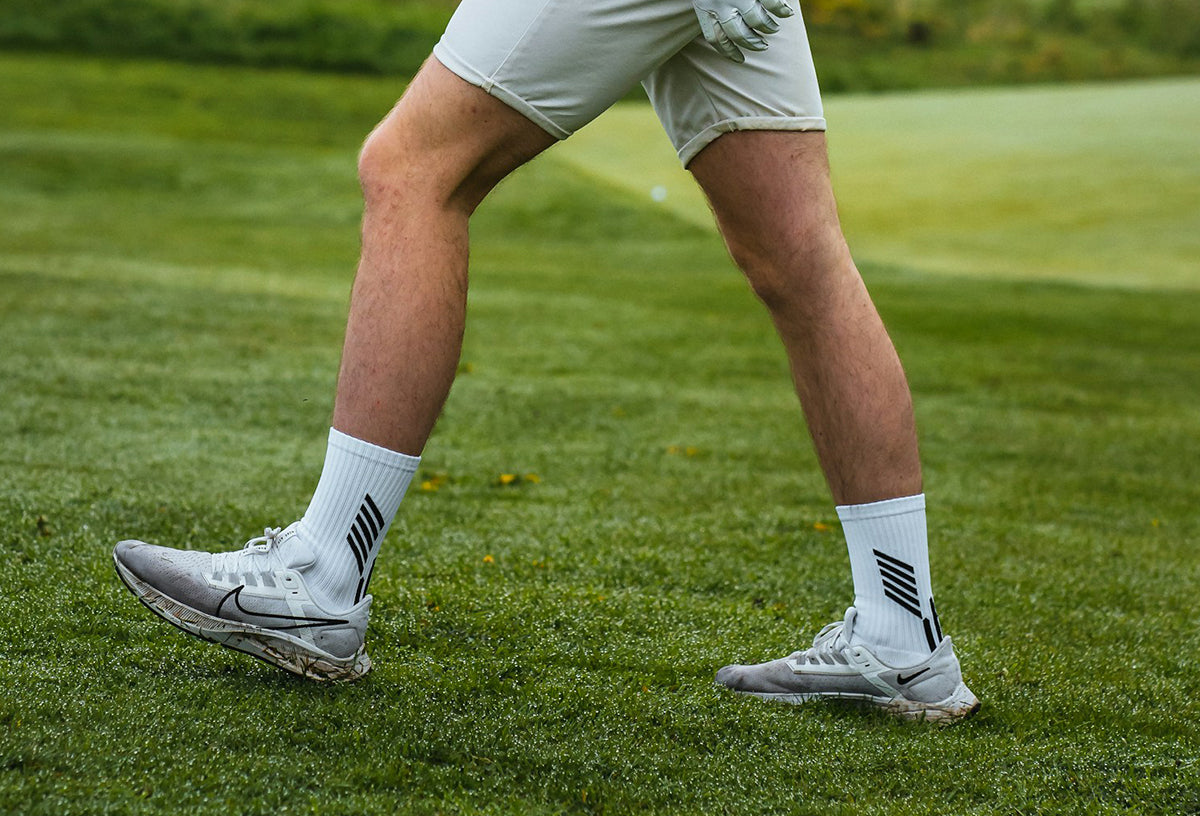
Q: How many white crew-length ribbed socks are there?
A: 2